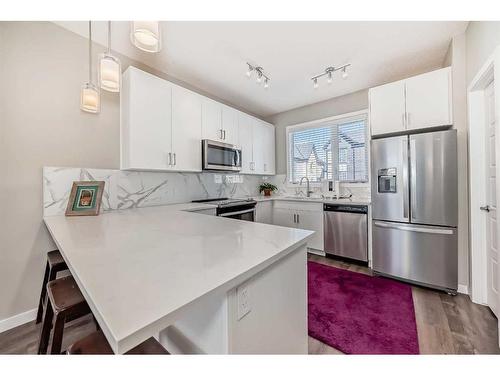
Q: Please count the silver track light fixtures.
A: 2